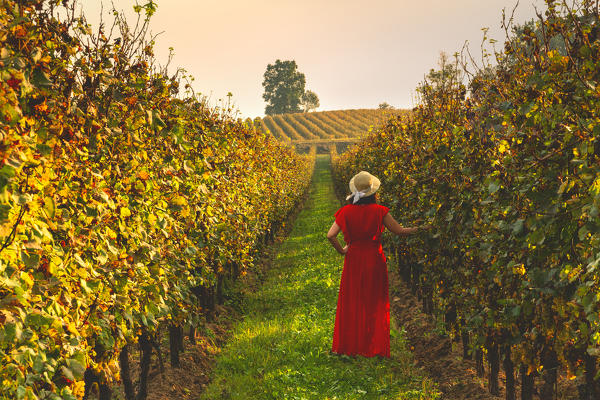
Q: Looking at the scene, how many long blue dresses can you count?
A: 0